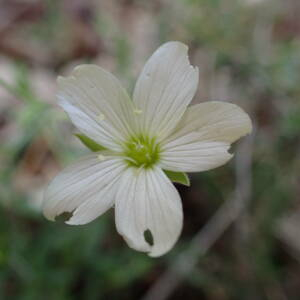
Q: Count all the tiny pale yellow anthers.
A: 3